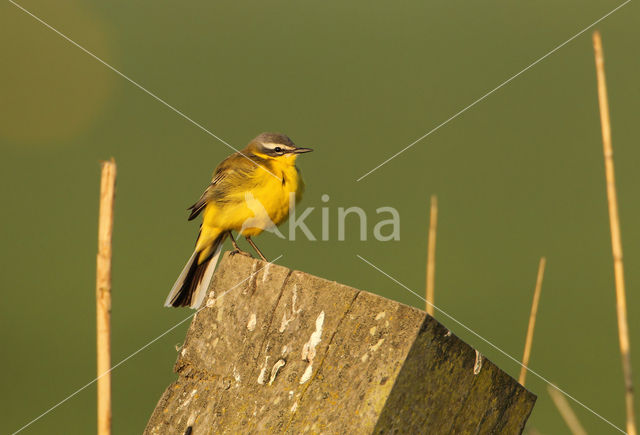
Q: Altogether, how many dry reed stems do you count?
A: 5